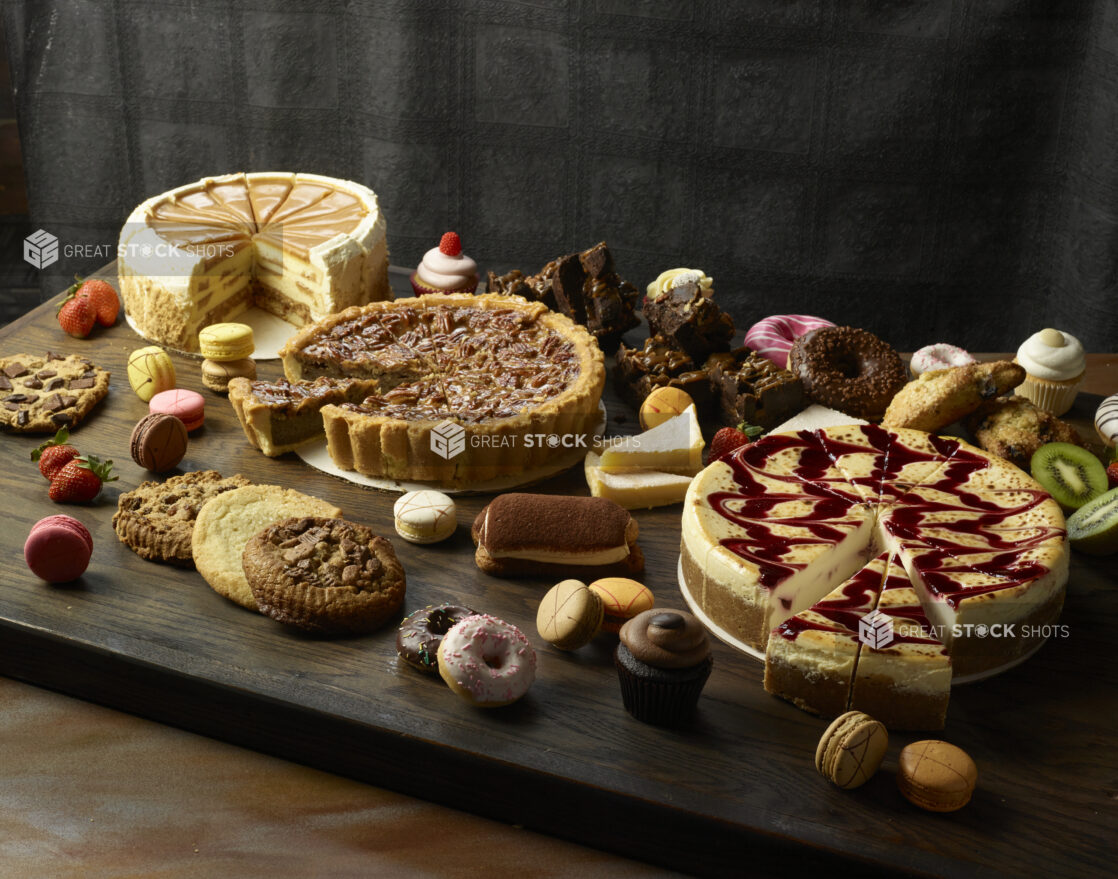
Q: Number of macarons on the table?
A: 12